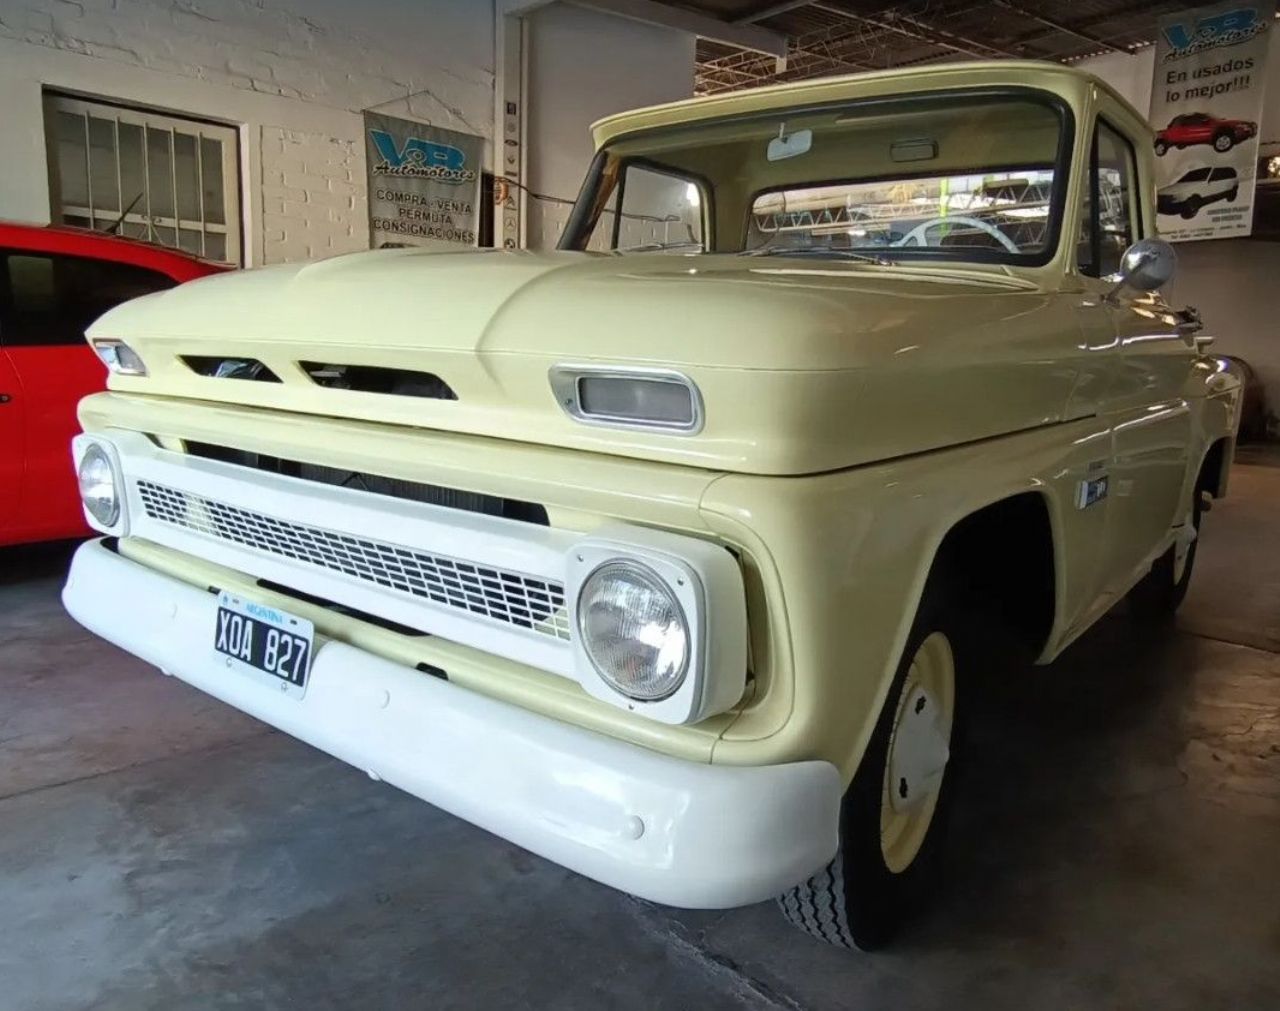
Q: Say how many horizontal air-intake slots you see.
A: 2